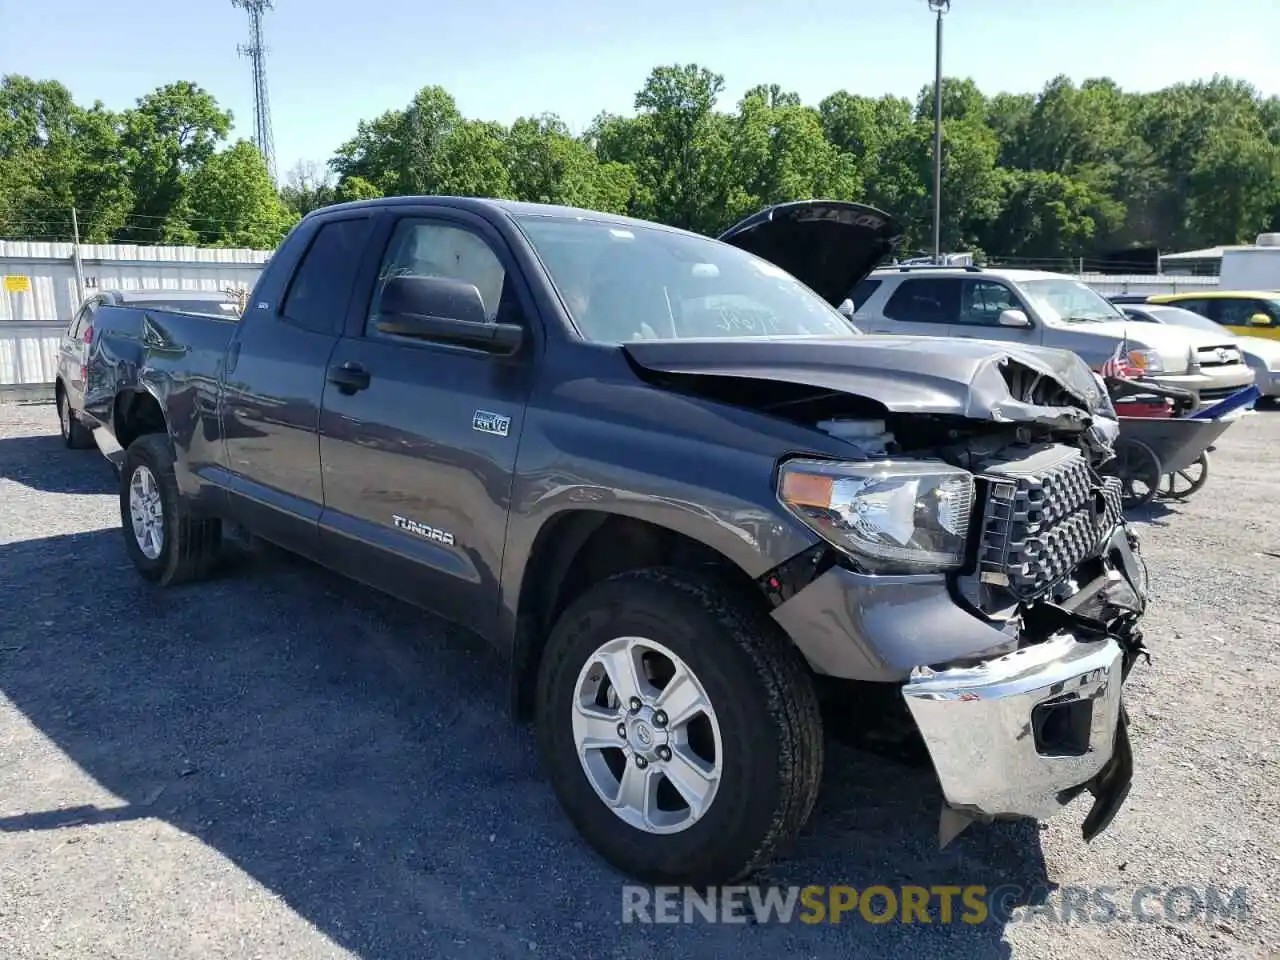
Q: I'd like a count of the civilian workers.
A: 0